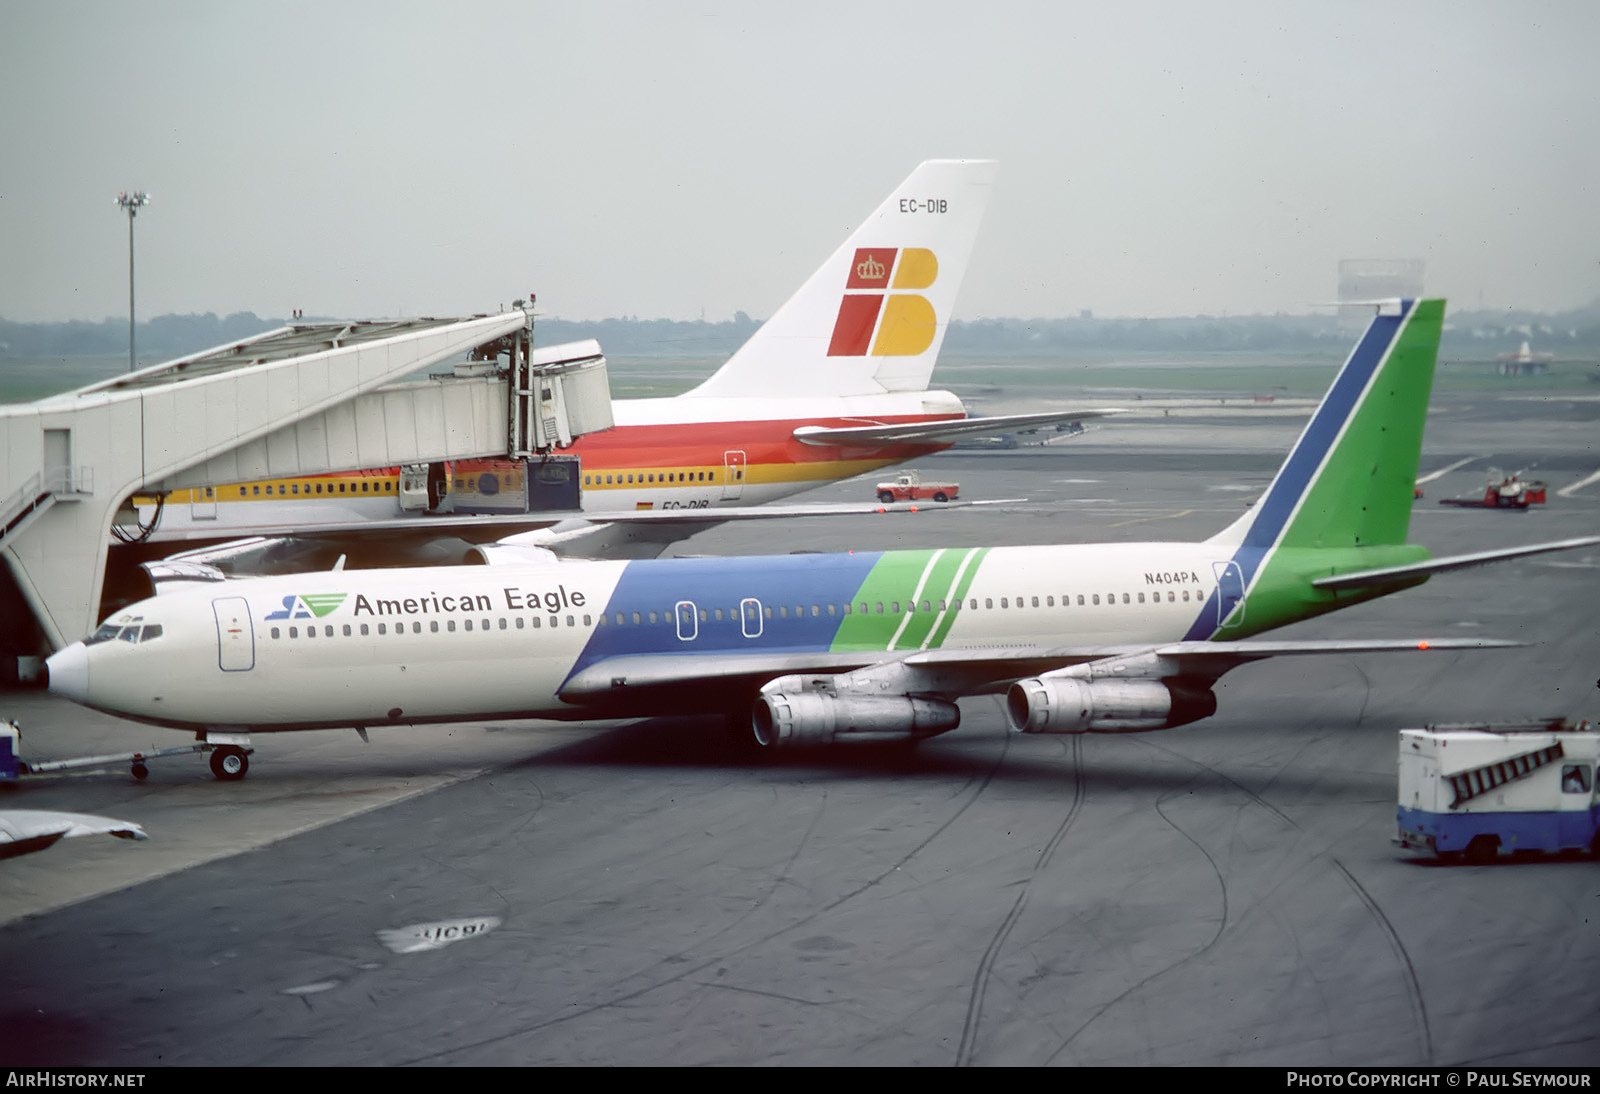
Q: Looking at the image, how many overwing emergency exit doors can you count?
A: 2